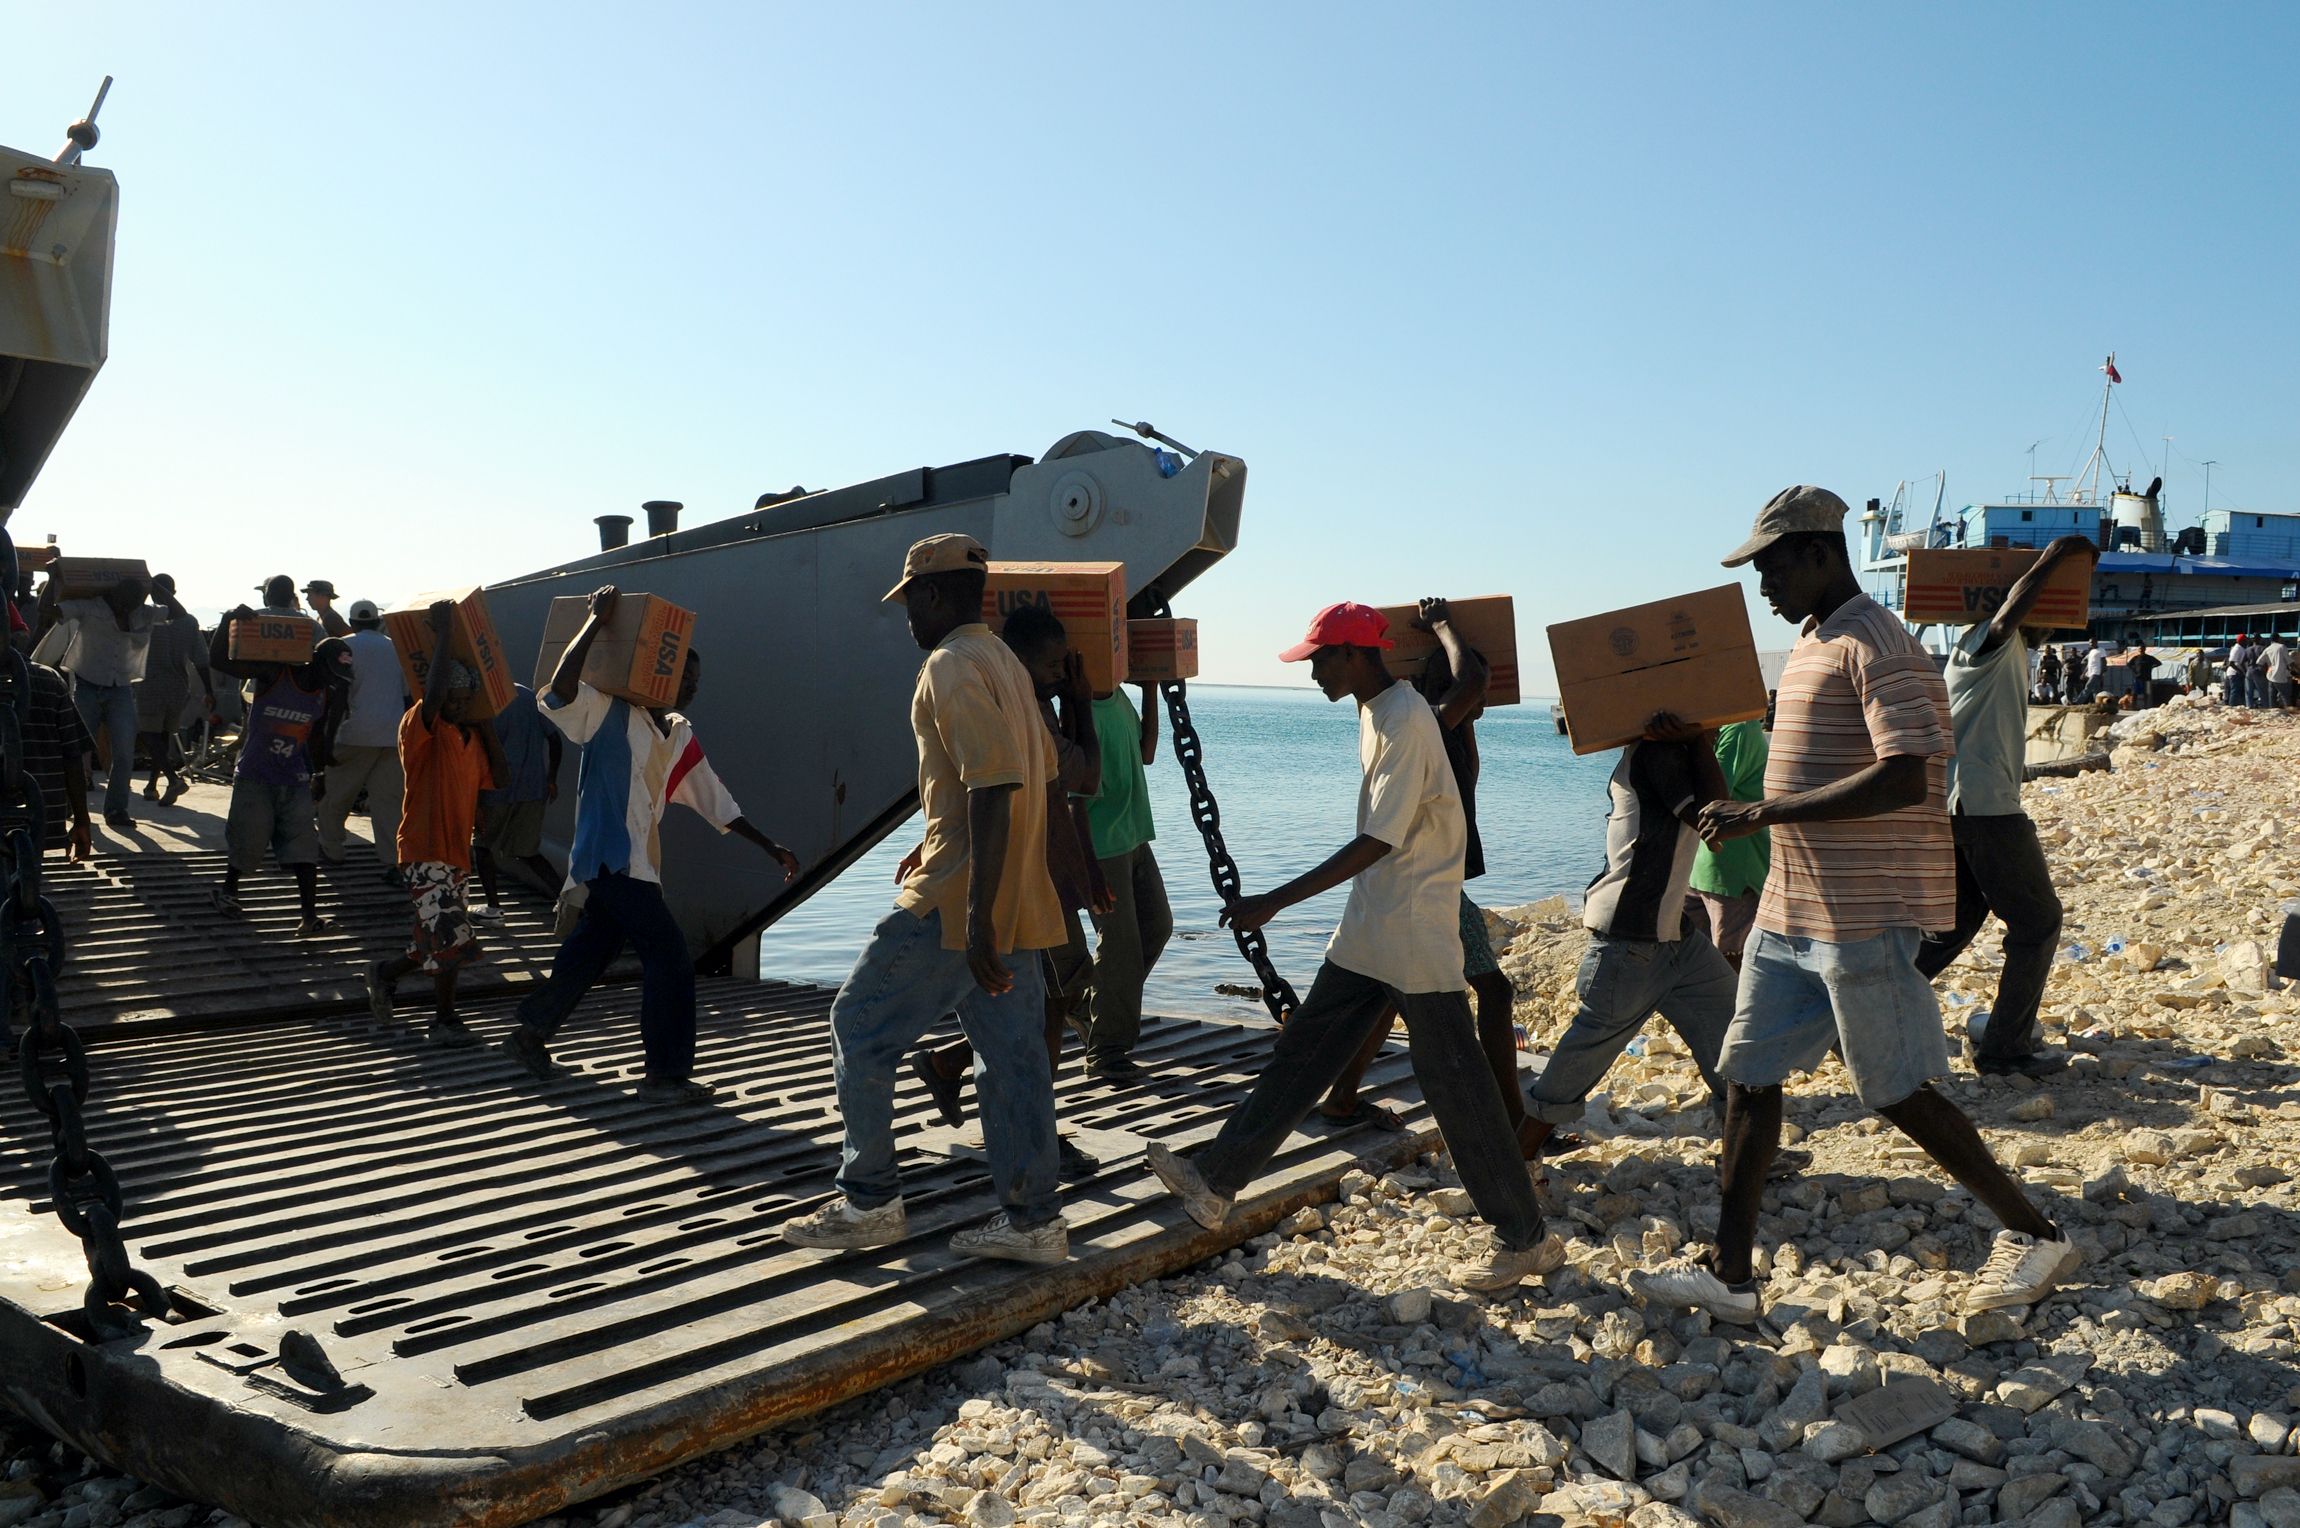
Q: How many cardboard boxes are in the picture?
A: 10